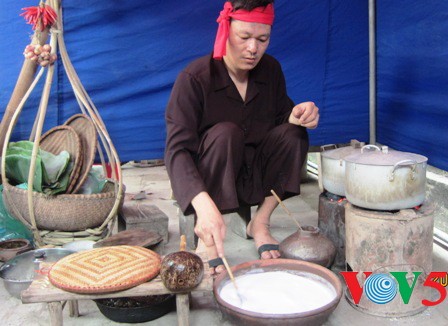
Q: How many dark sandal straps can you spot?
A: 2